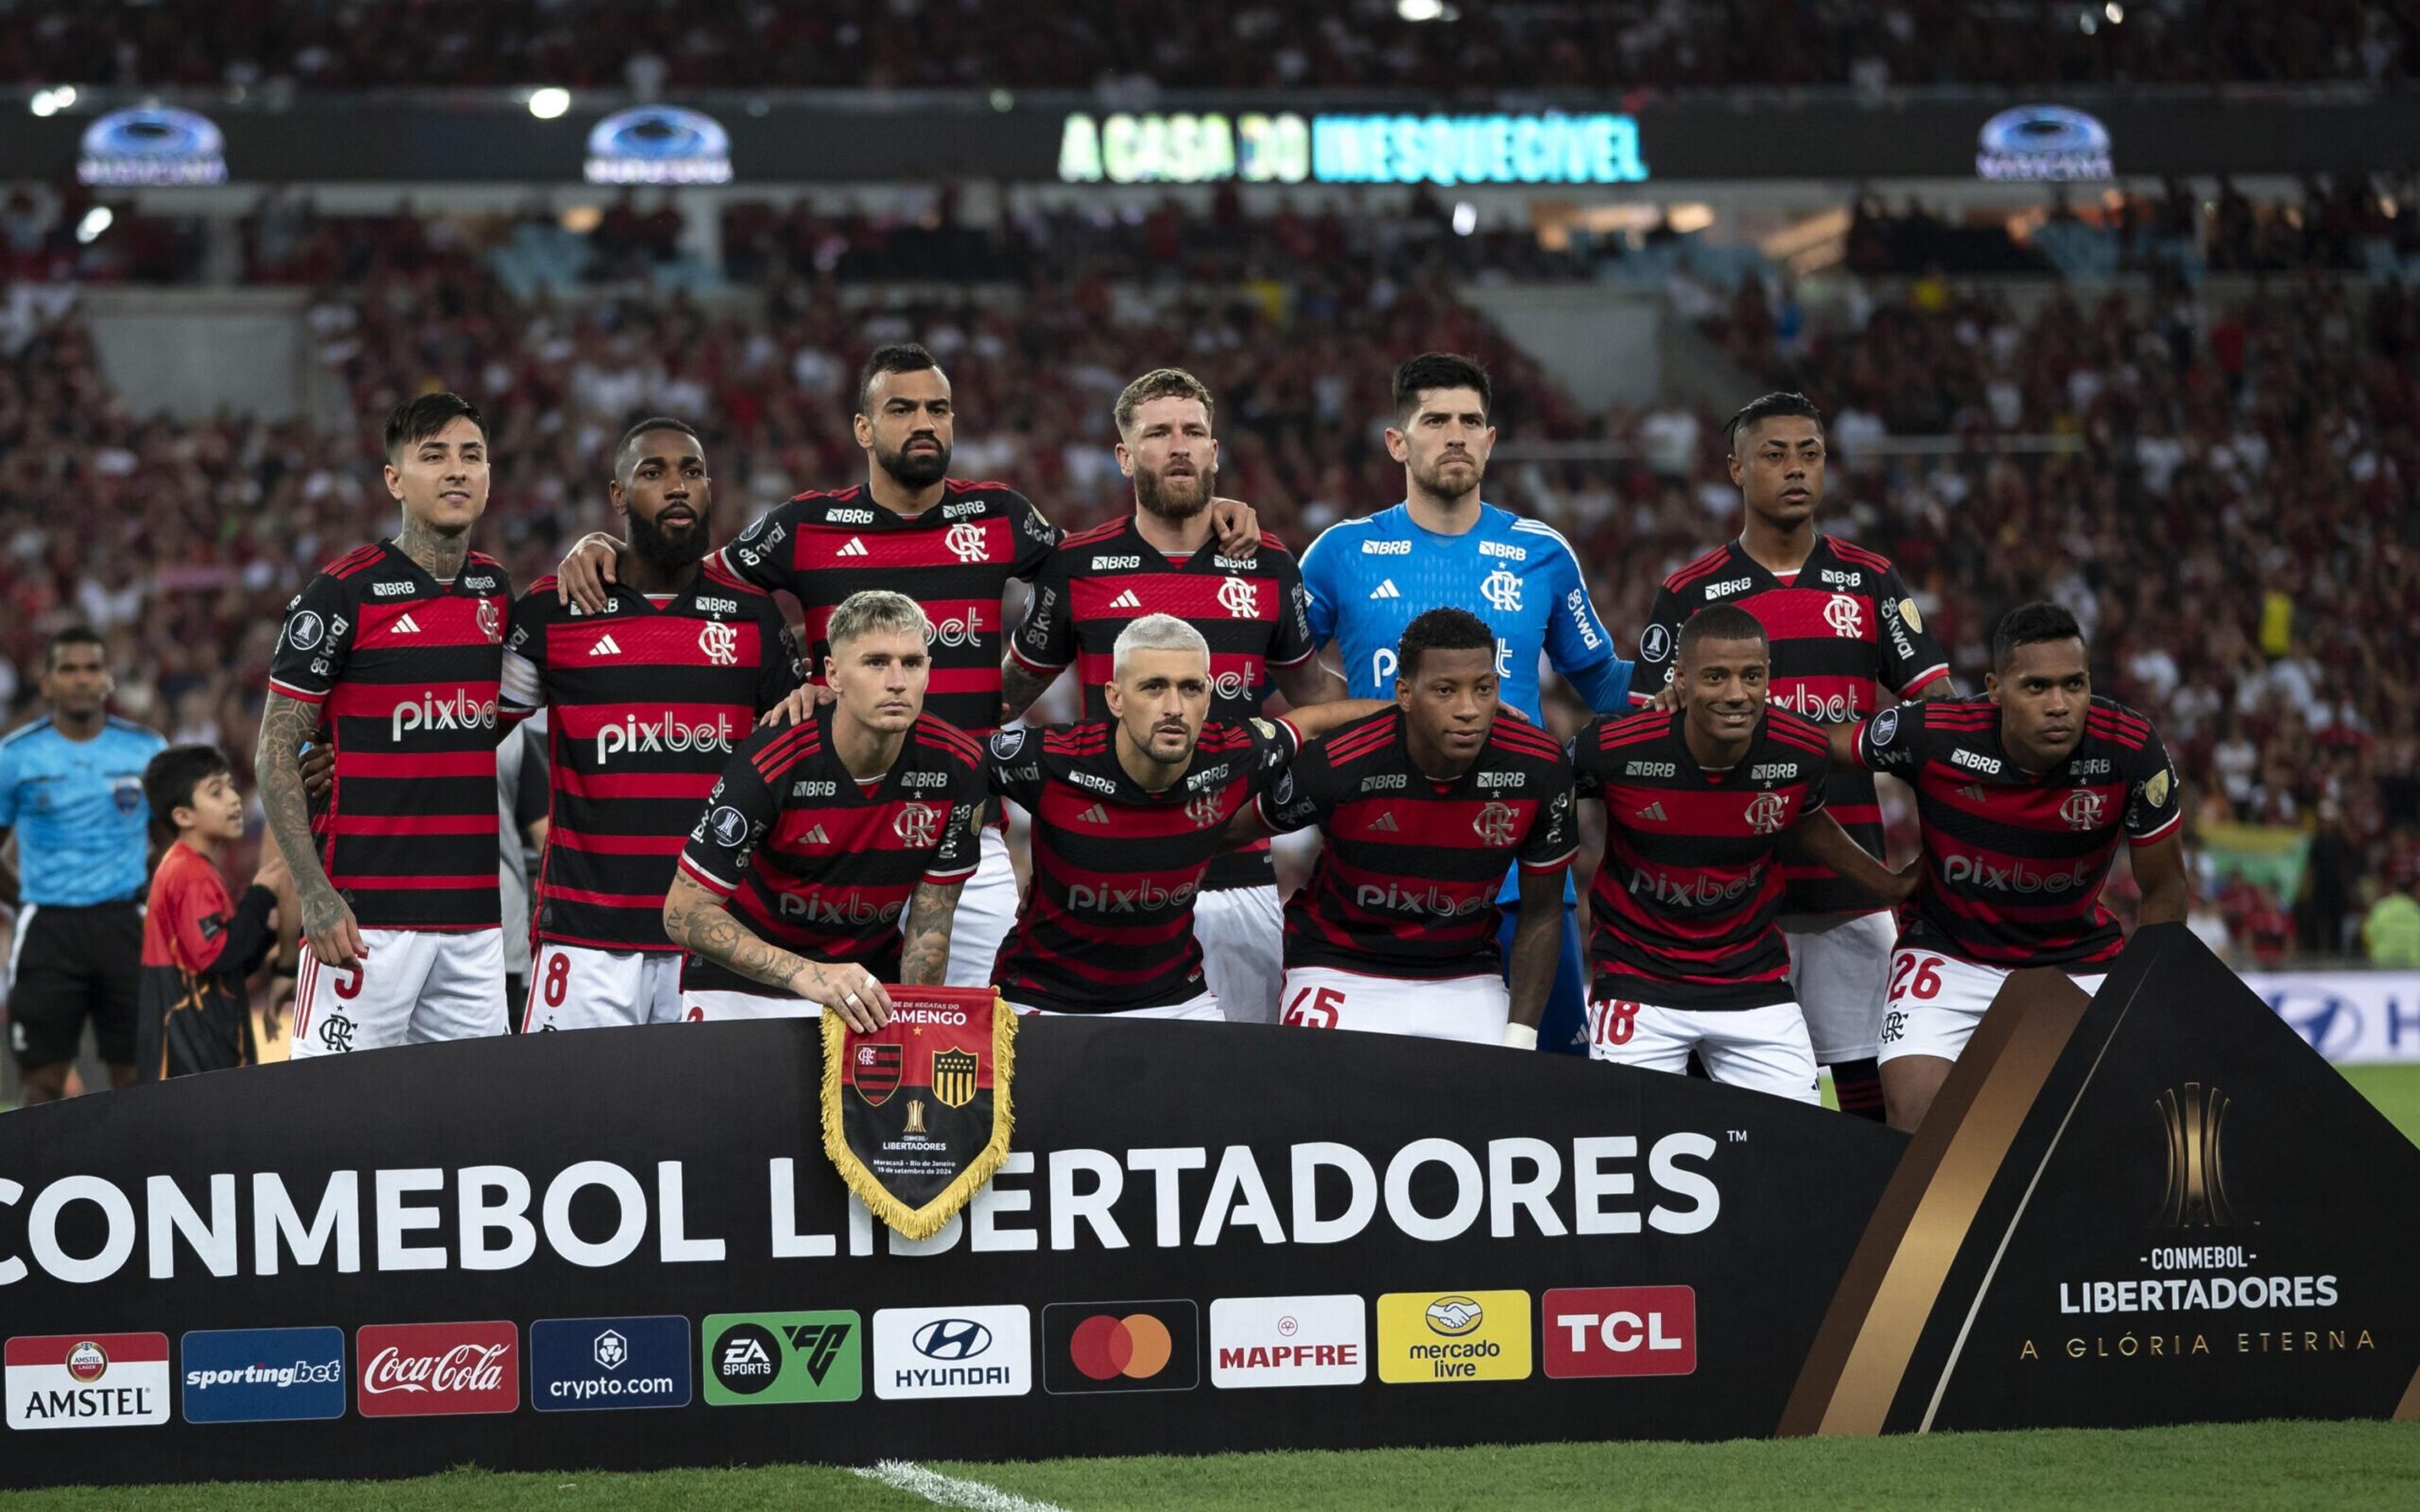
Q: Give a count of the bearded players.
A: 5